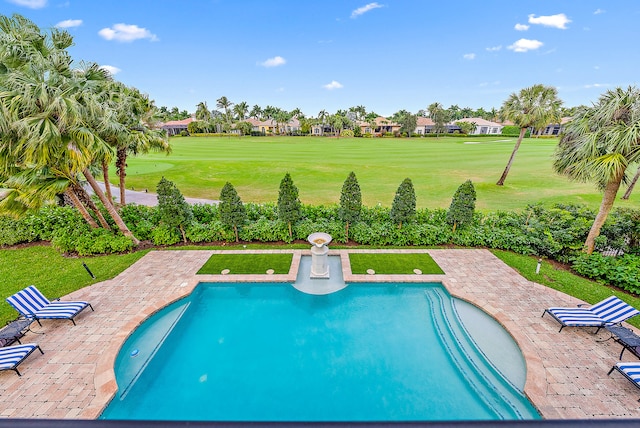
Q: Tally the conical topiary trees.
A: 6